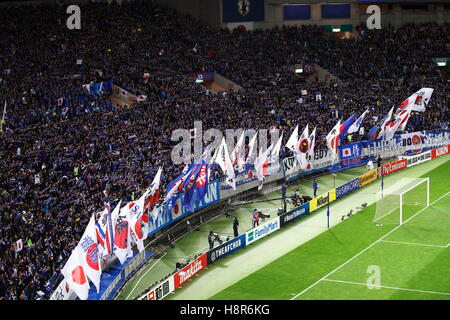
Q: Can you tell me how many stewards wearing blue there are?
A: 2